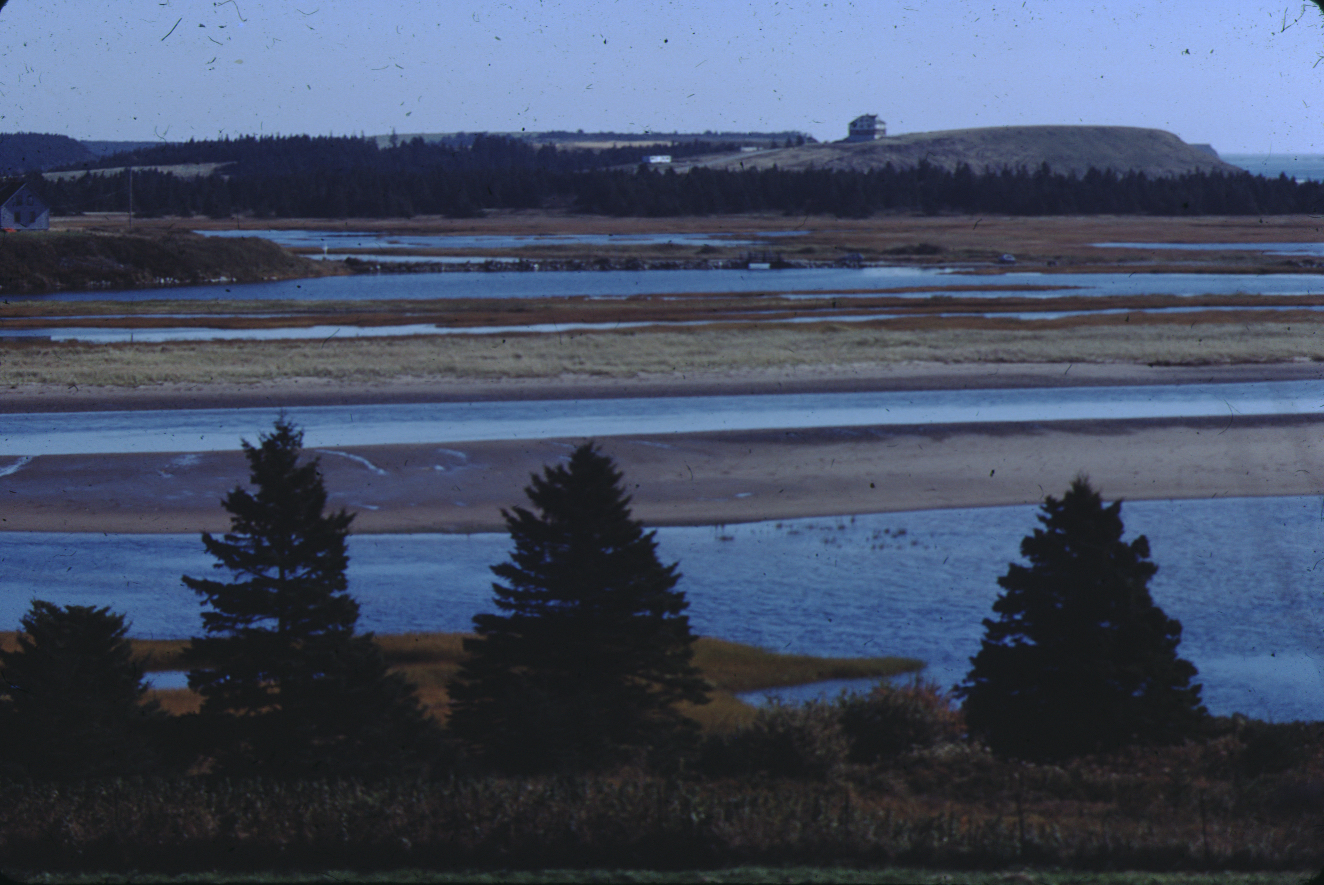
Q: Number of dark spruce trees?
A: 4